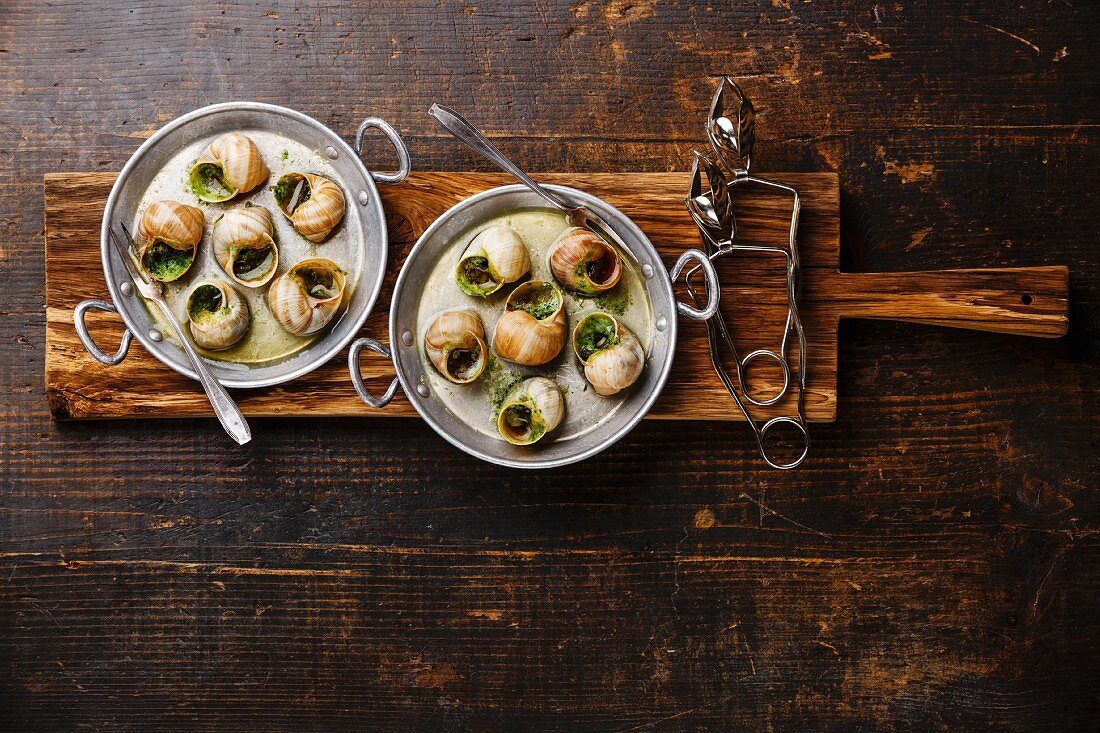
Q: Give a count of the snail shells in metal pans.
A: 12